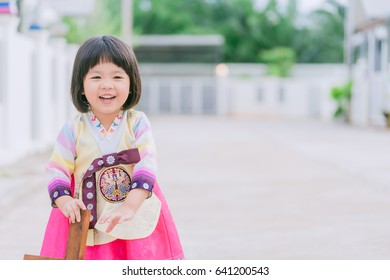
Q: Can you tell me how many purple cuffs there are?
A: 2